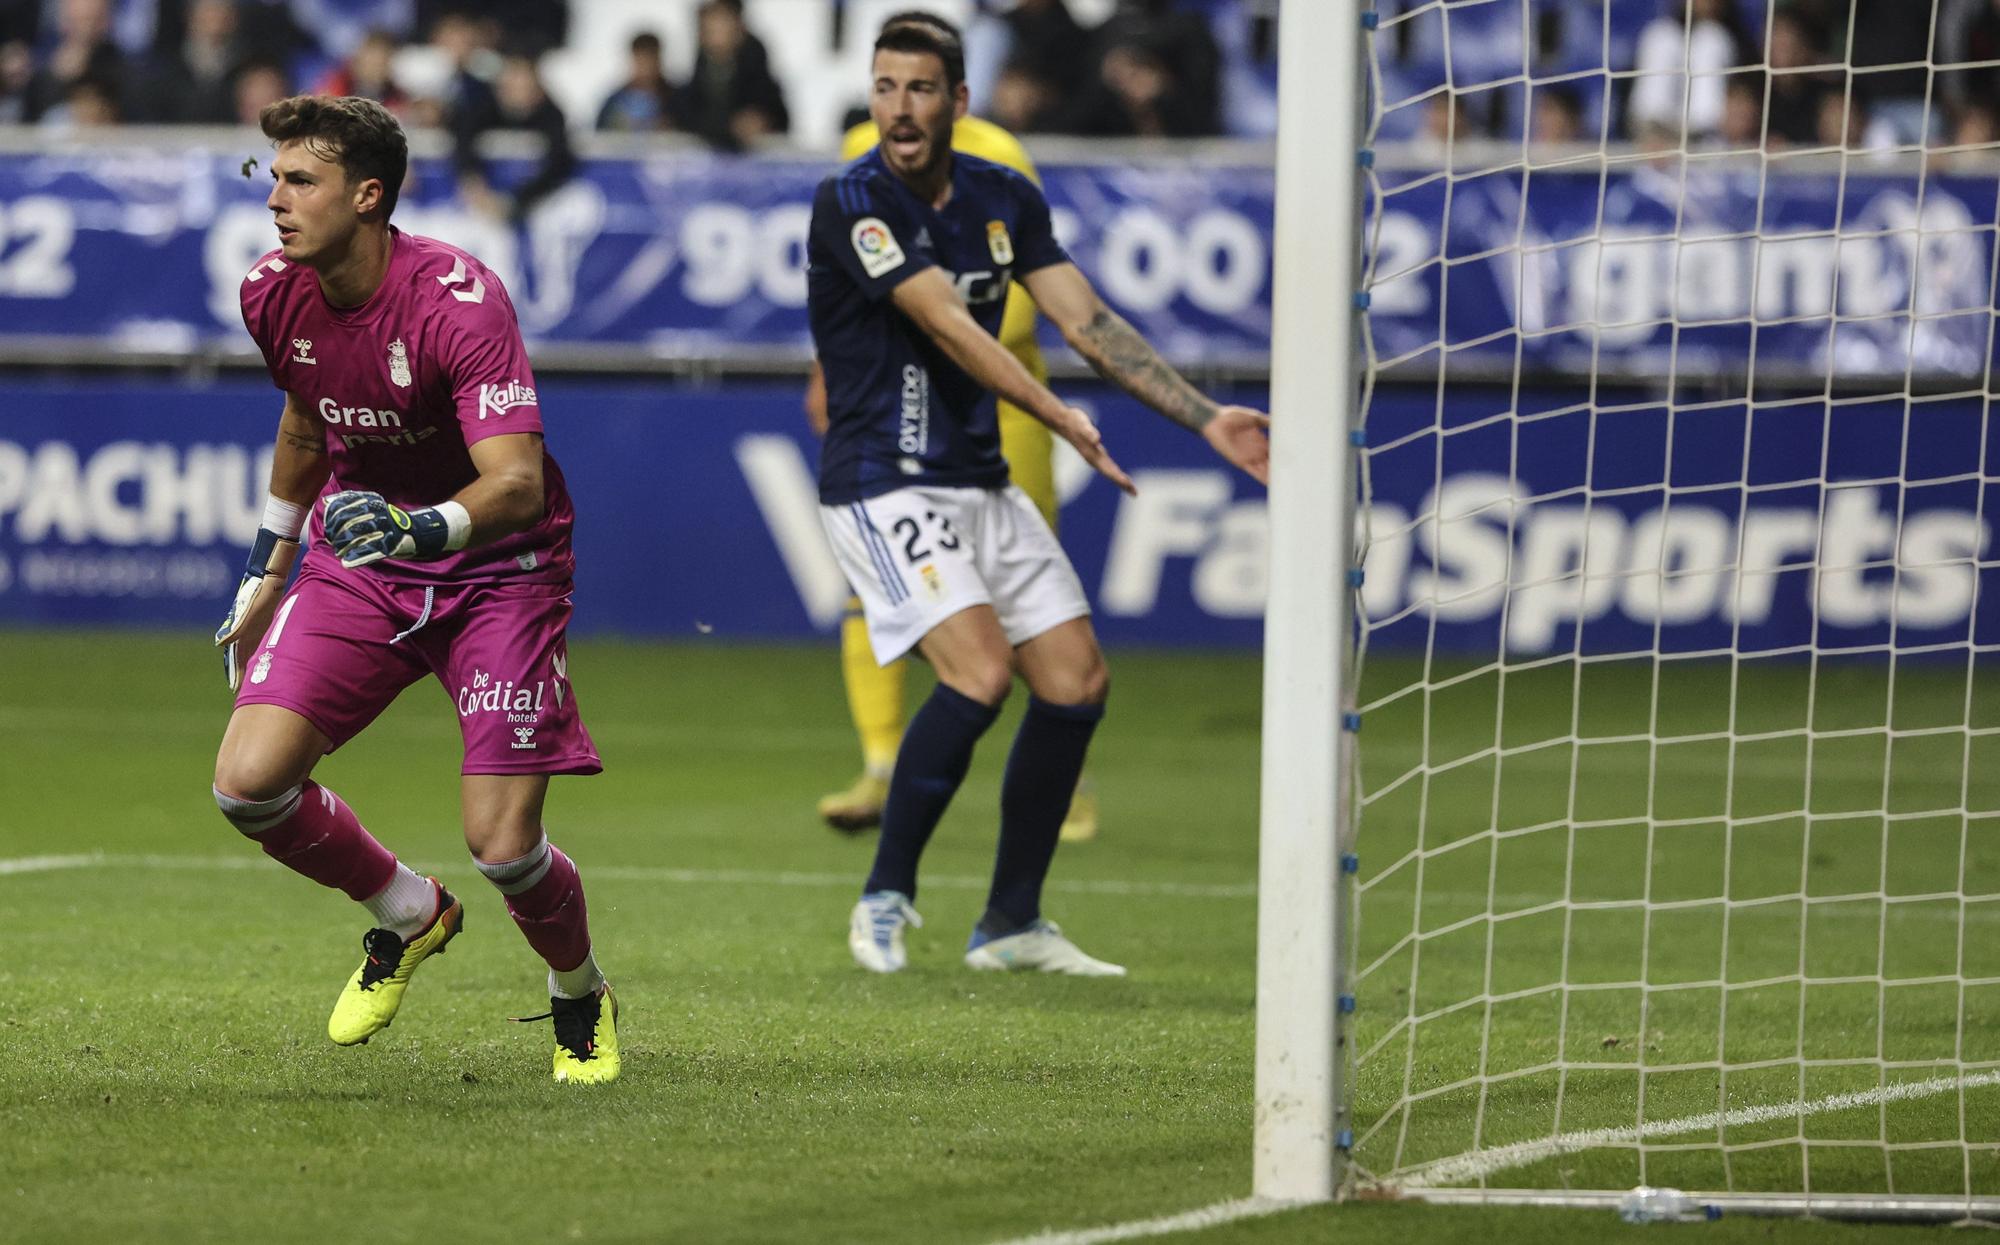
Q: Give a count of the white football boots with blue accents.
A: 2